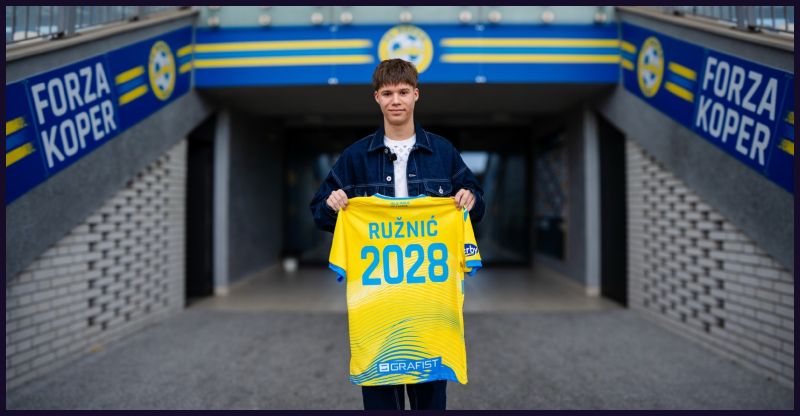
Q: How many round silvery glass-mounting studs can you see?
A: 9